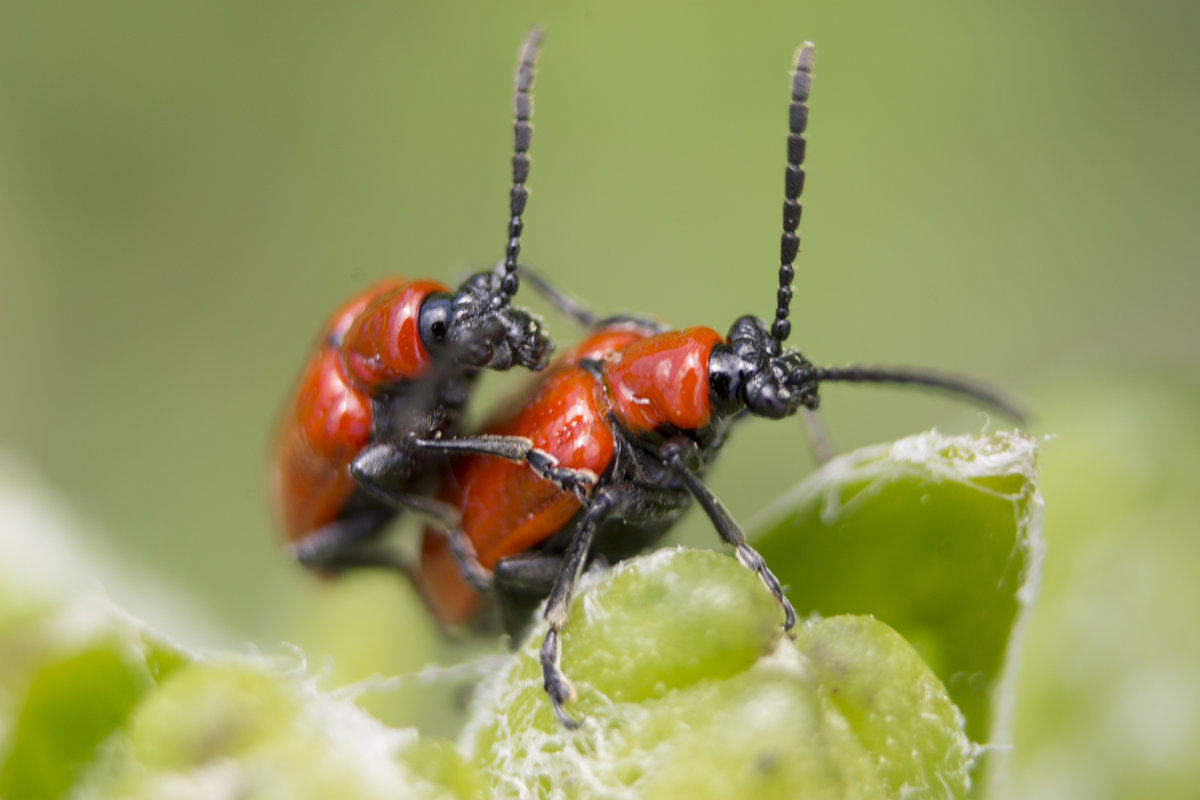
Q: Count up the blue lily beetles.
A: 0